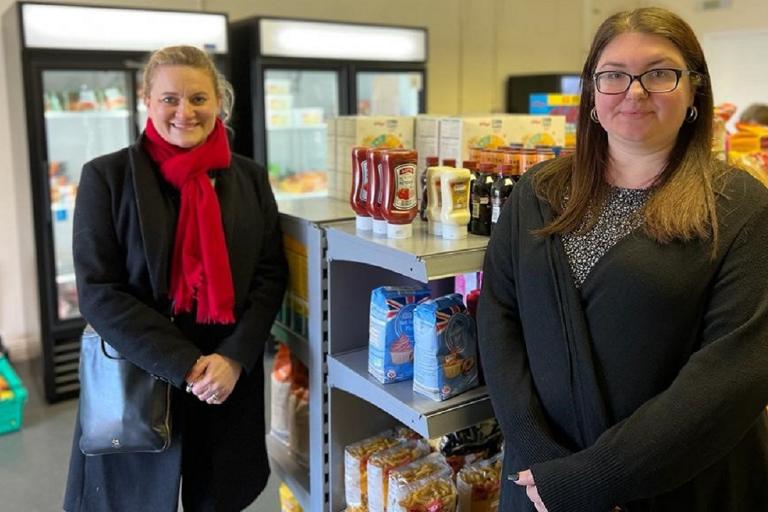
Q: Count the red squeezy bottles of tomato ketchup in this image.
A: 3